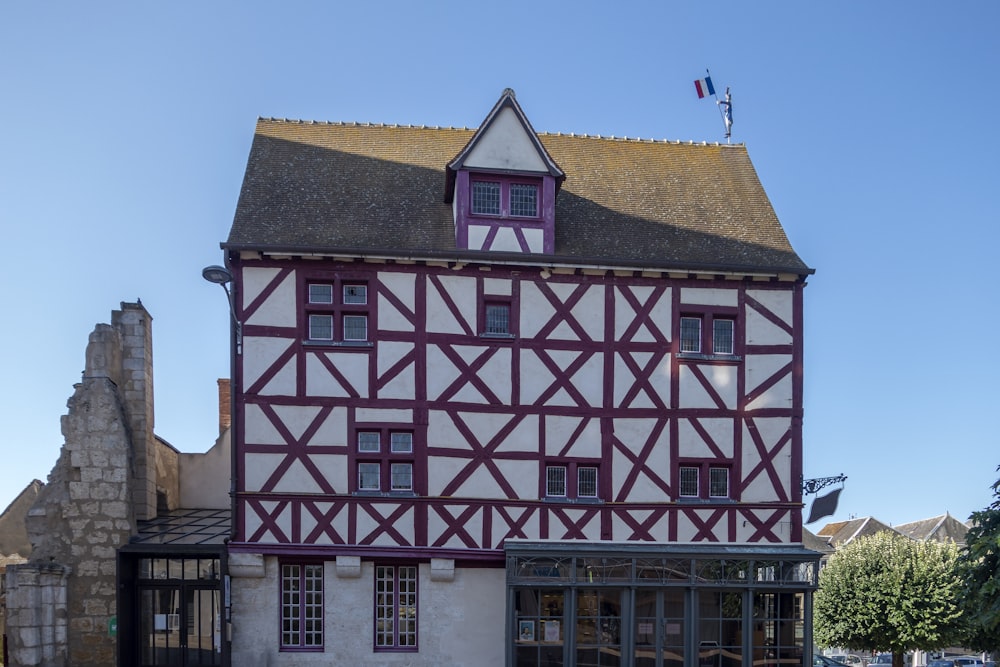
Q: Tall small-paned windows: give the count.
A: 2